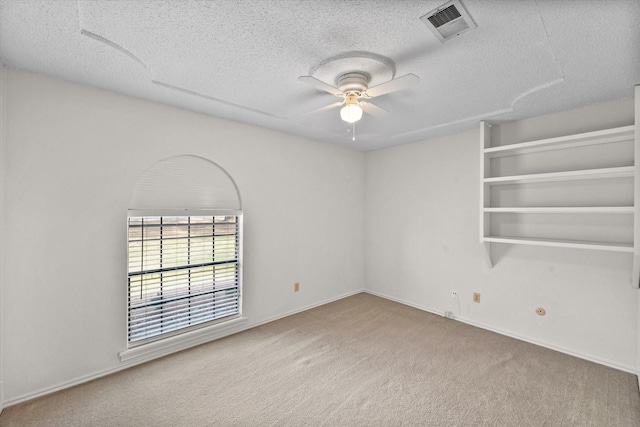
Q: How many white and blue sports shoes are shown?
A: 0